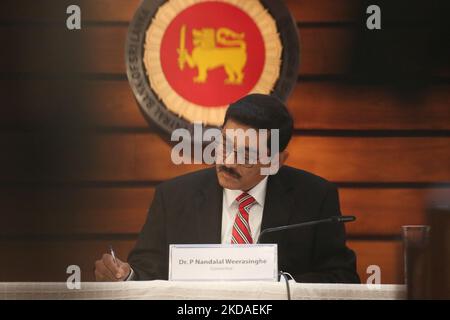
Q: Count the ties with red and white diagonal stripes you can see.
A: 1